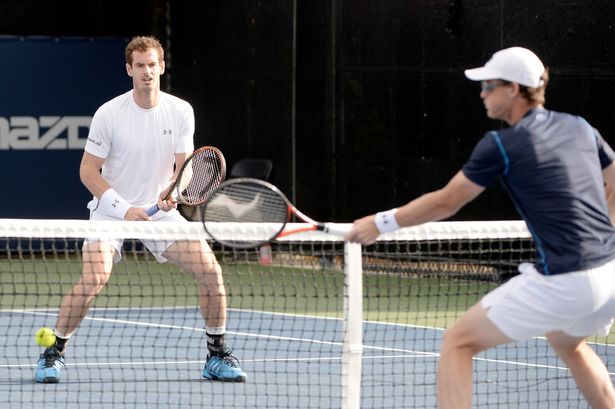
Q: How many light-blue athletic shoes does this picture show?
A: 2